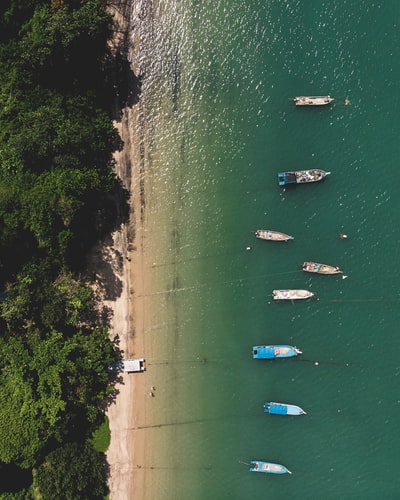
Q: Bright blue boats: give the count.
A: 3